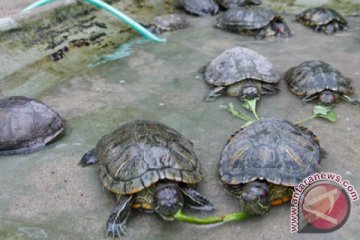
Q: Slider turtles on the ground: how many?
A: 10